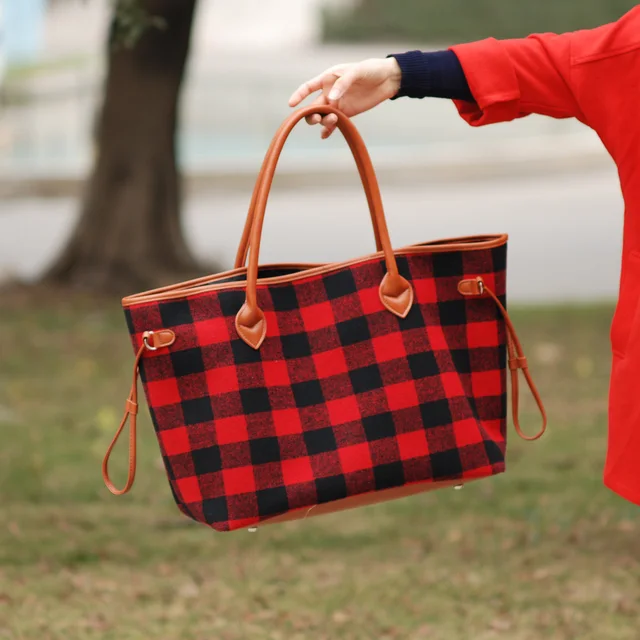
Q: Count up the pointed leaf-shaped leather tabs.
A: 2